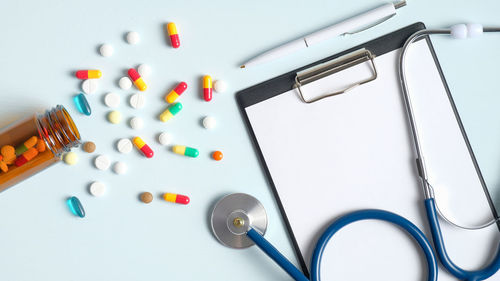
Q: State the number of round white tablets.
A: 15